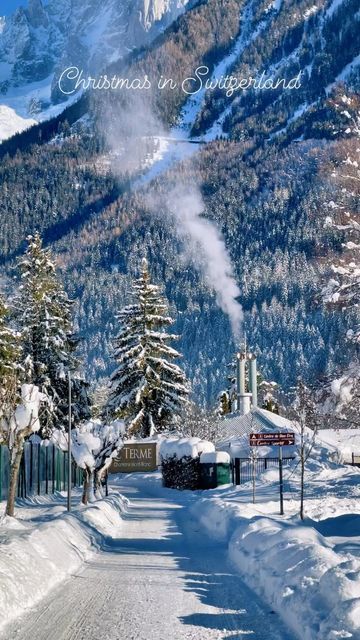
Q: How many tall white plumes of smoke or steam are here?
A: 1